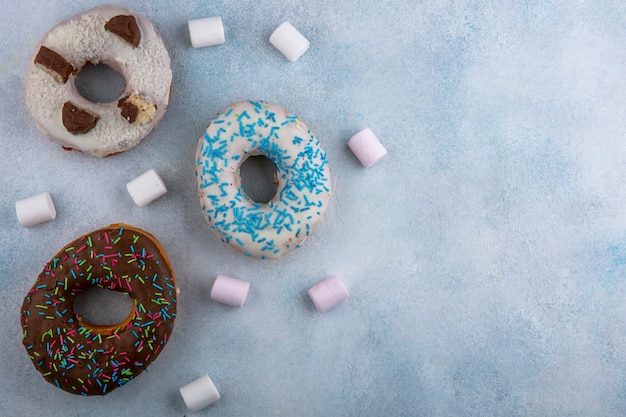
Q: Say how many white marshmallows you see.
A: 5